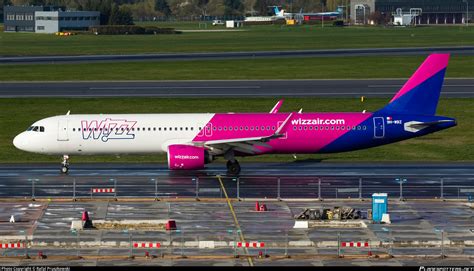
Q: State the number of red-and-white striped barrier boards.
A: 5